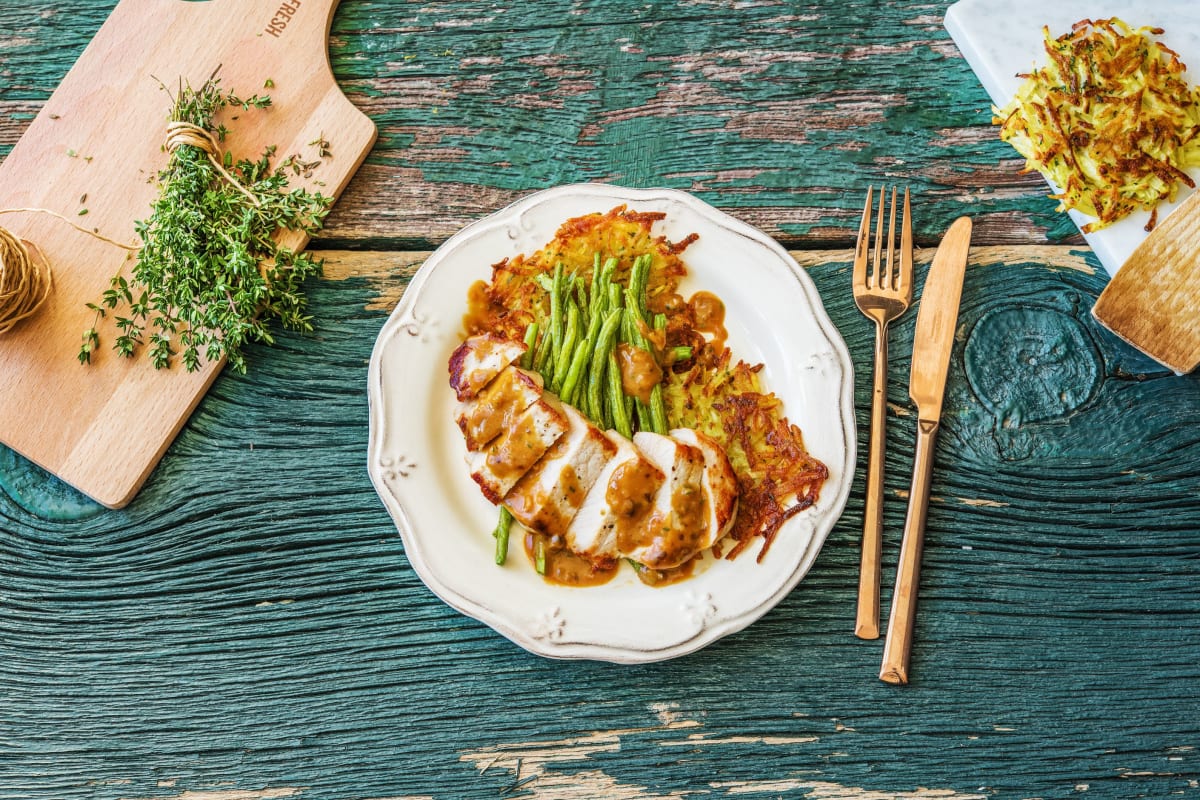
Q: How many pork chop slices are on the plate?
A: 7